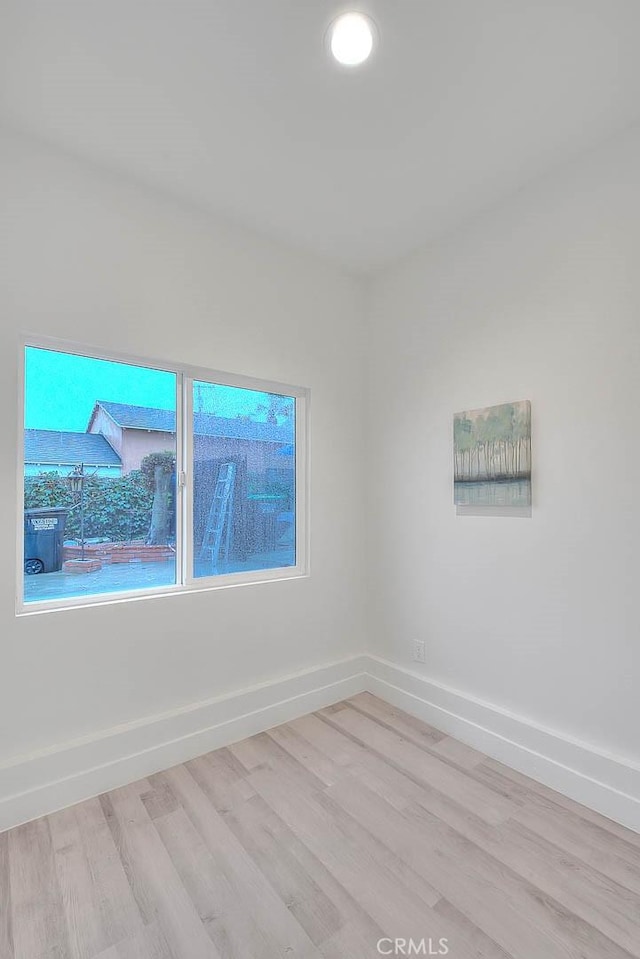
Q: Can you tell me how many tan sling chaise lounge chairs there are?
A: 0